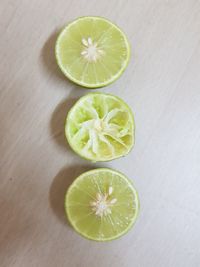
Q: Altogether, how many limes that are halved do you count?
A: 3